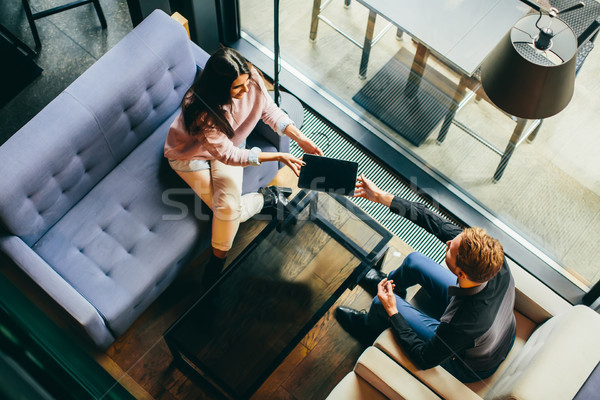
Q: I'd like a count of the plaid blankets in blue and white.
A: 0